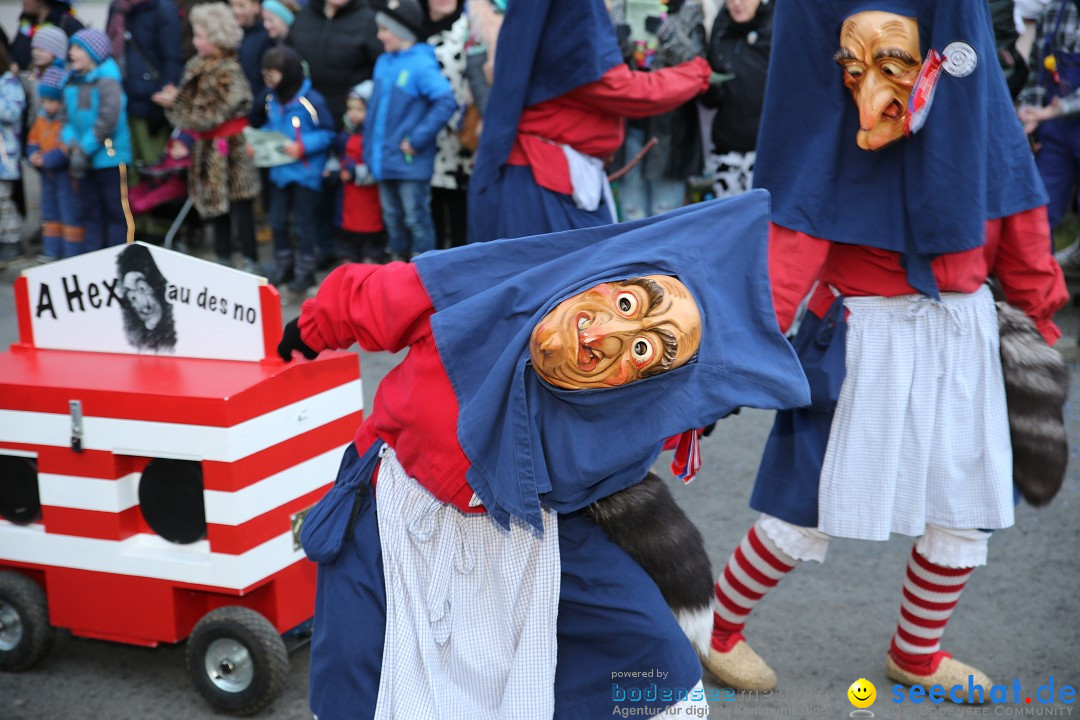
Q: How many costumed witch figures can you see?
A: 3